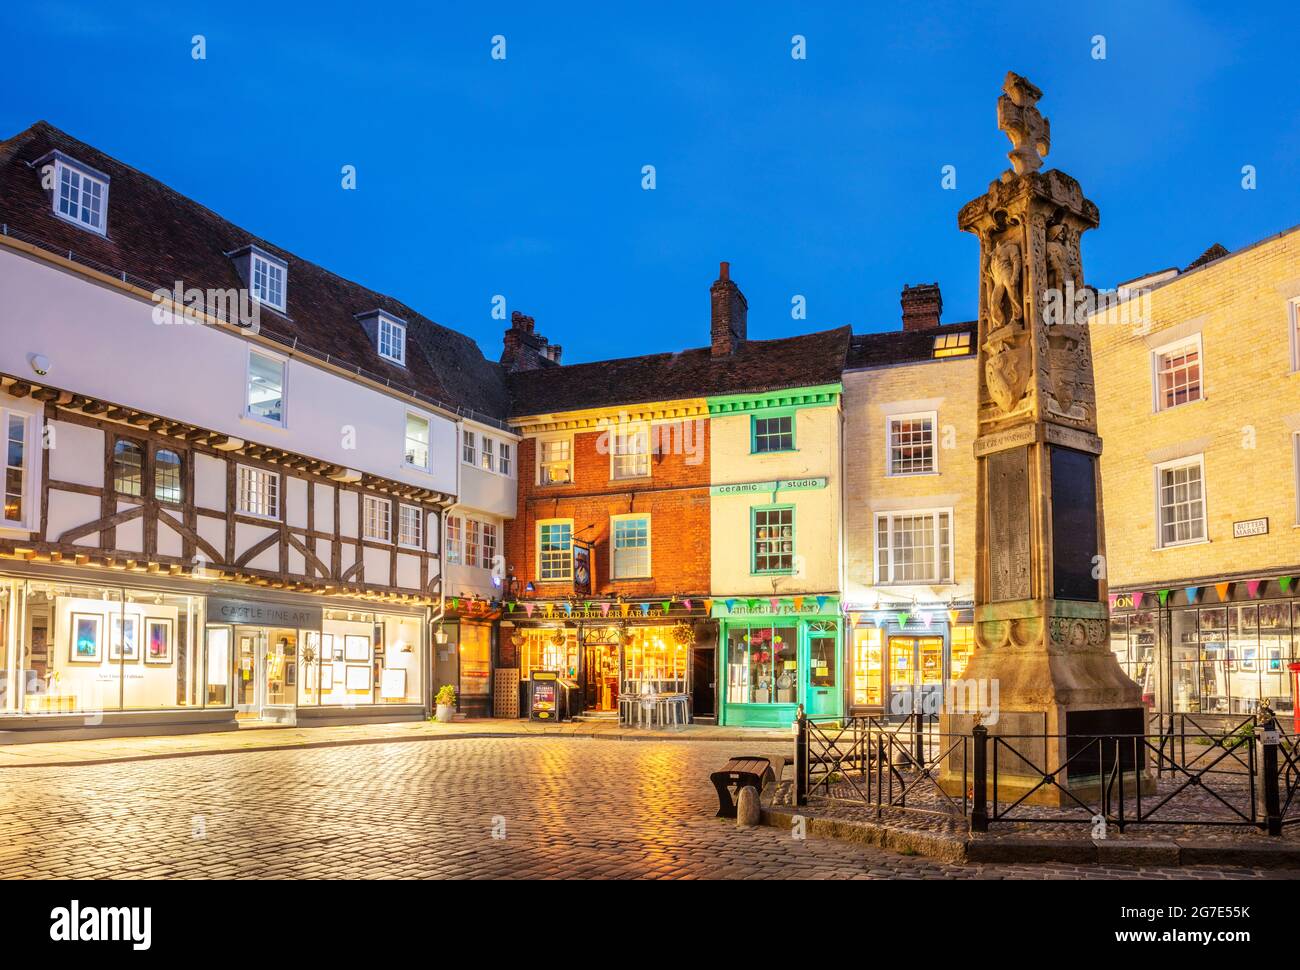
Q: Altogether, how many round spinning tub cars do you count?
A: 0